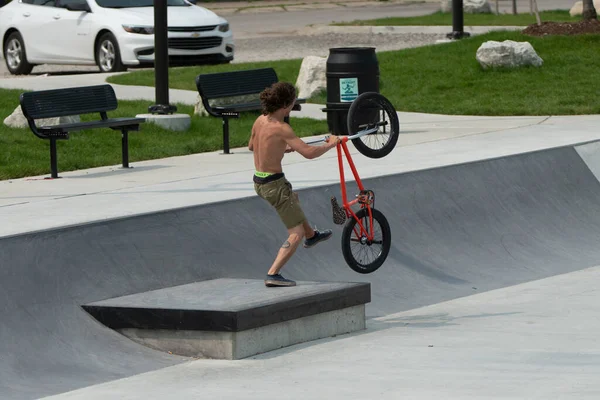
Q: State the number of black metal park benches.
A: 2